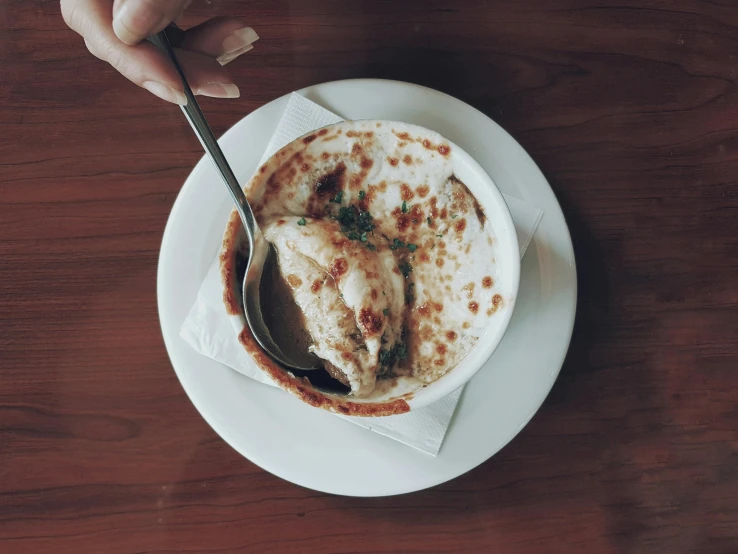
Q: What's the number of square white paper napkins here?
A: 1